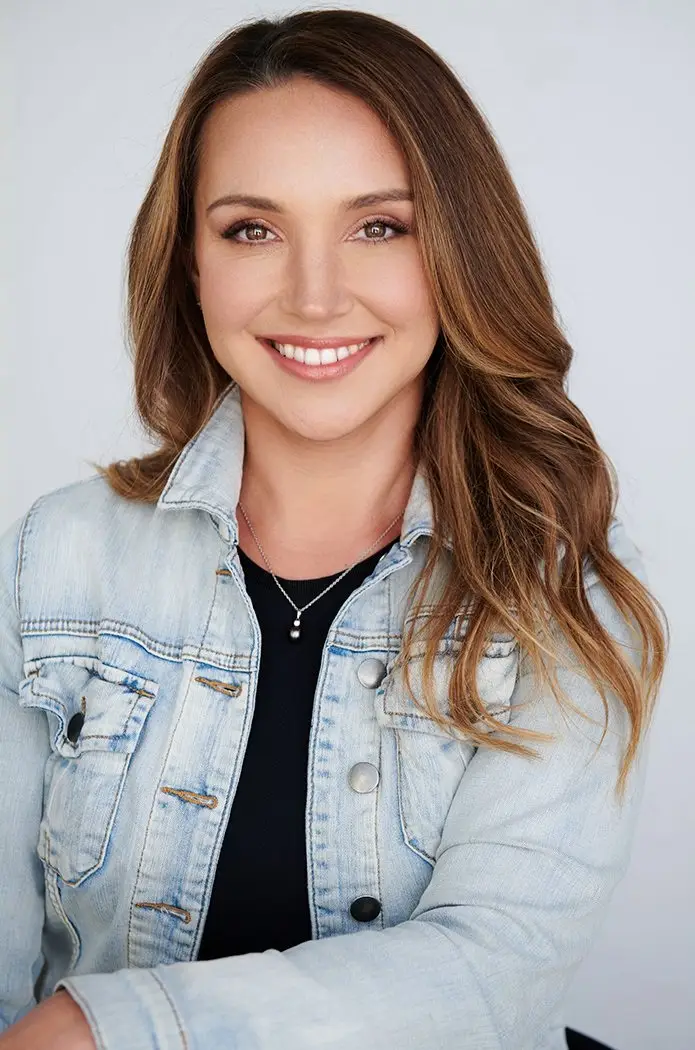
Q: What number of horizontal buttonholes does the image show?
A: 4